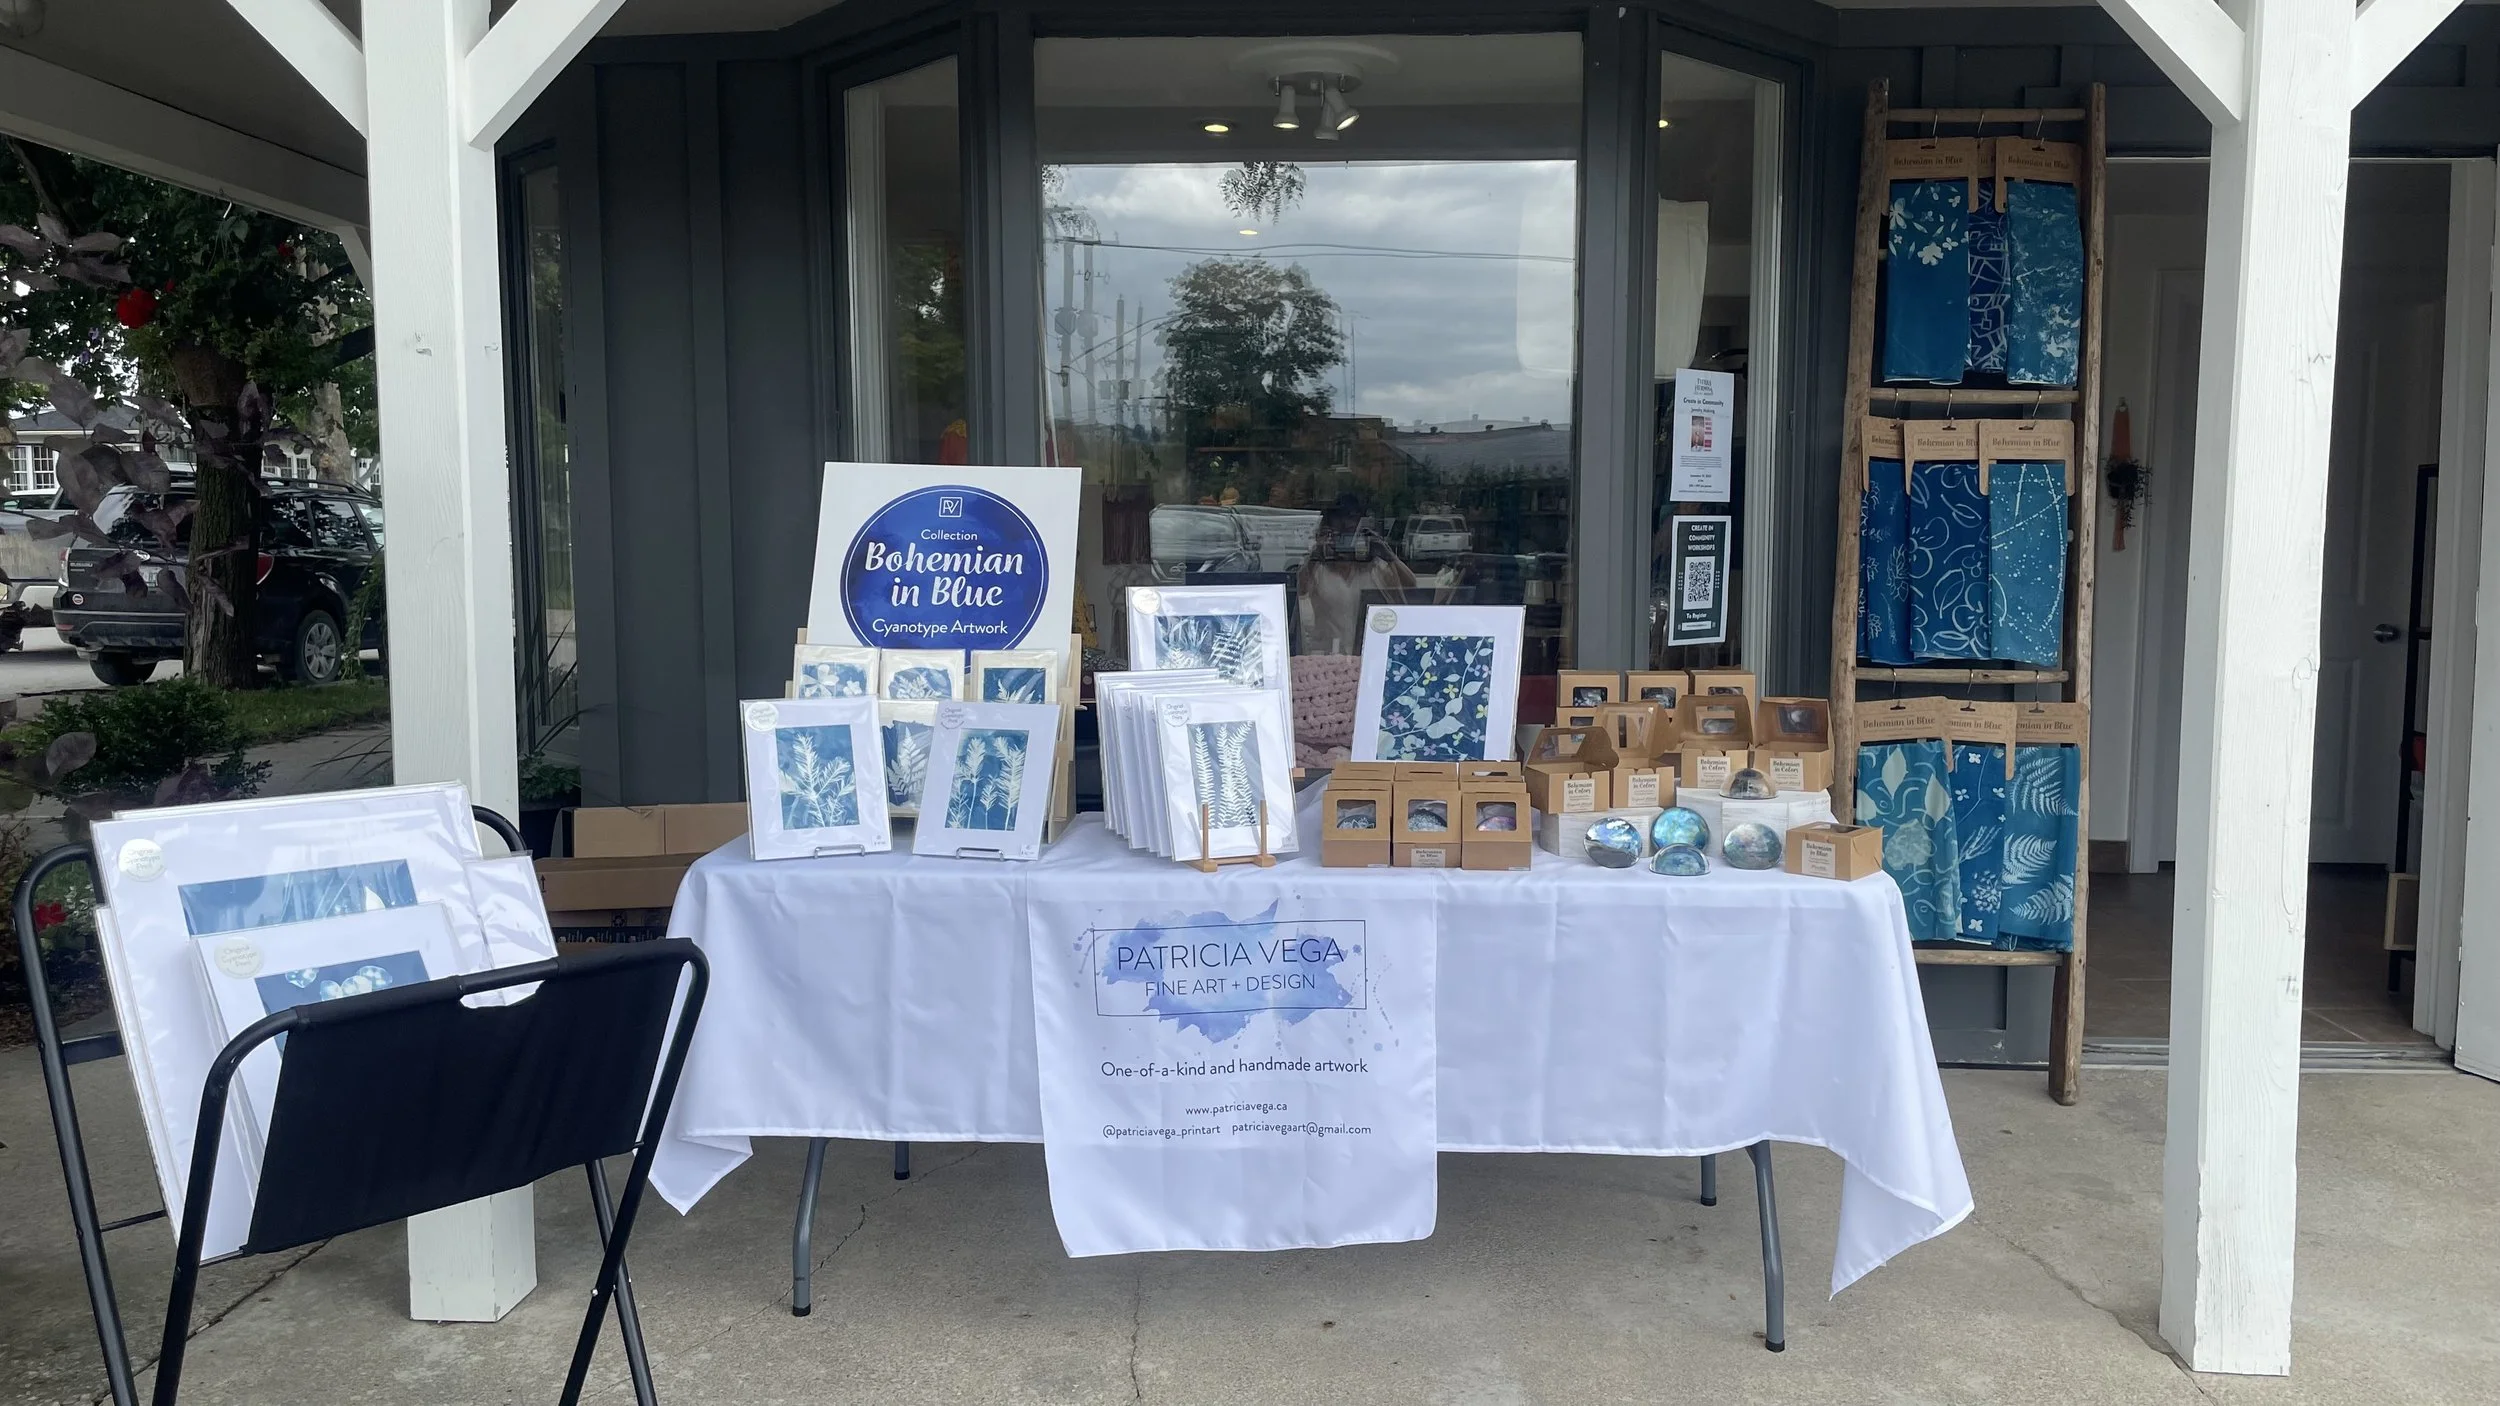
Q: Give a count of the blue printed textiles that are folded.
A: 9